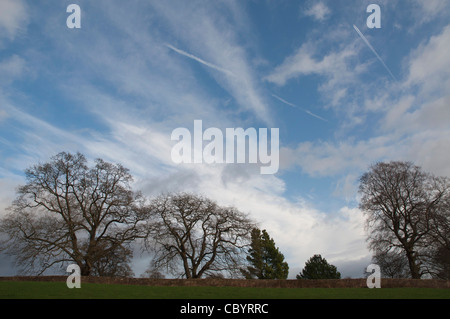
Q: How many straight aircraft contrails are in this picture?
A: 3